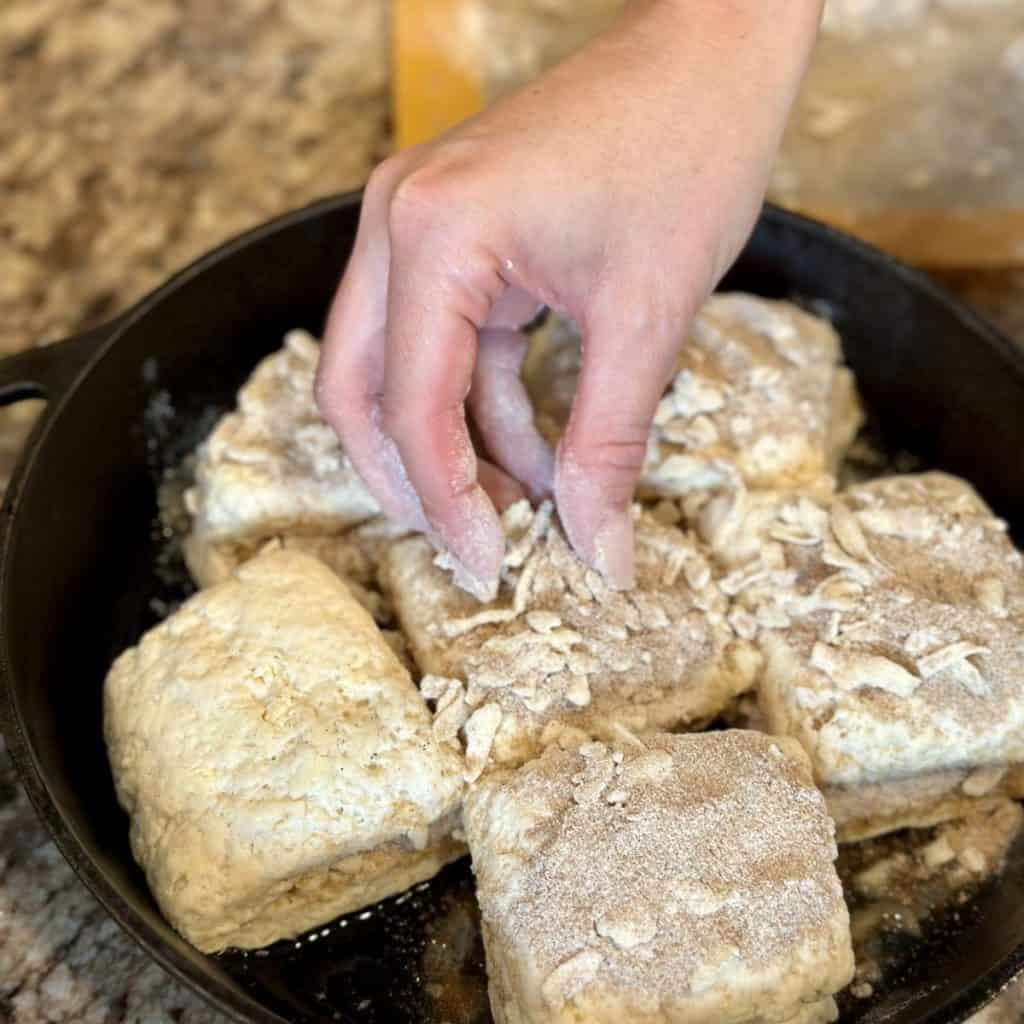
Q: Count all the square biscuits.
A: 6